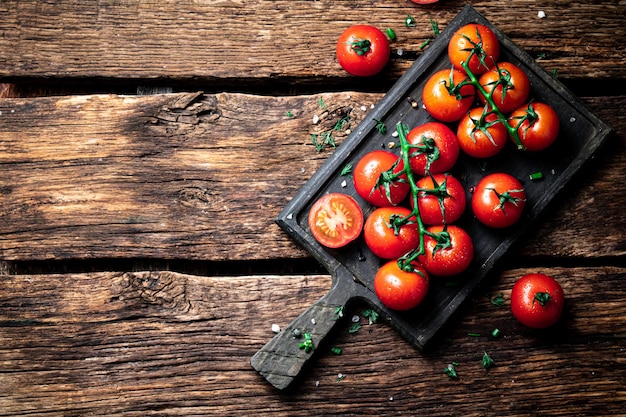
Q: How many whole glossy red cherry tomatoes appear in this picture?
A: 14